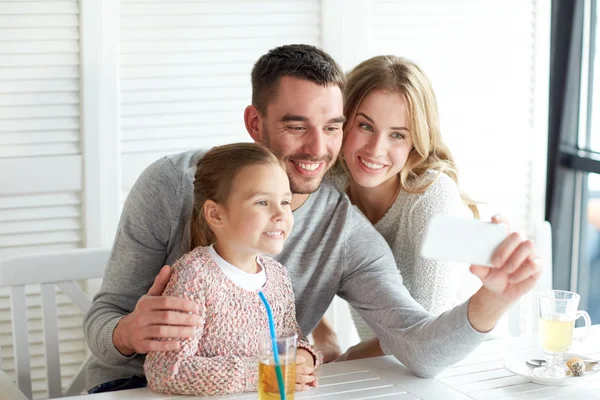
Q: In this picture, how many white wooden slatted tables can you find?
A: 1